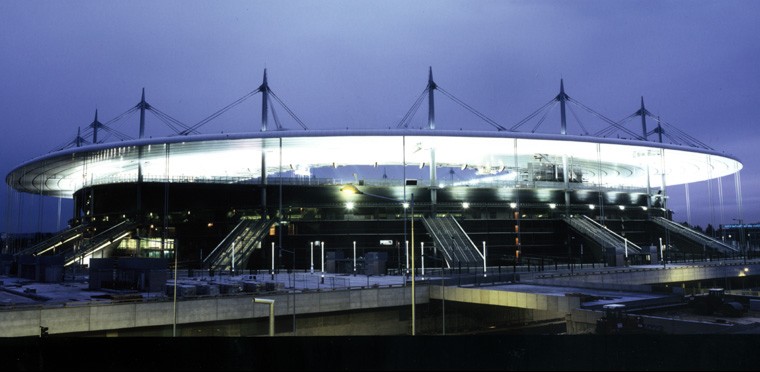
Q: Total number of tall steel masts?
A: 8